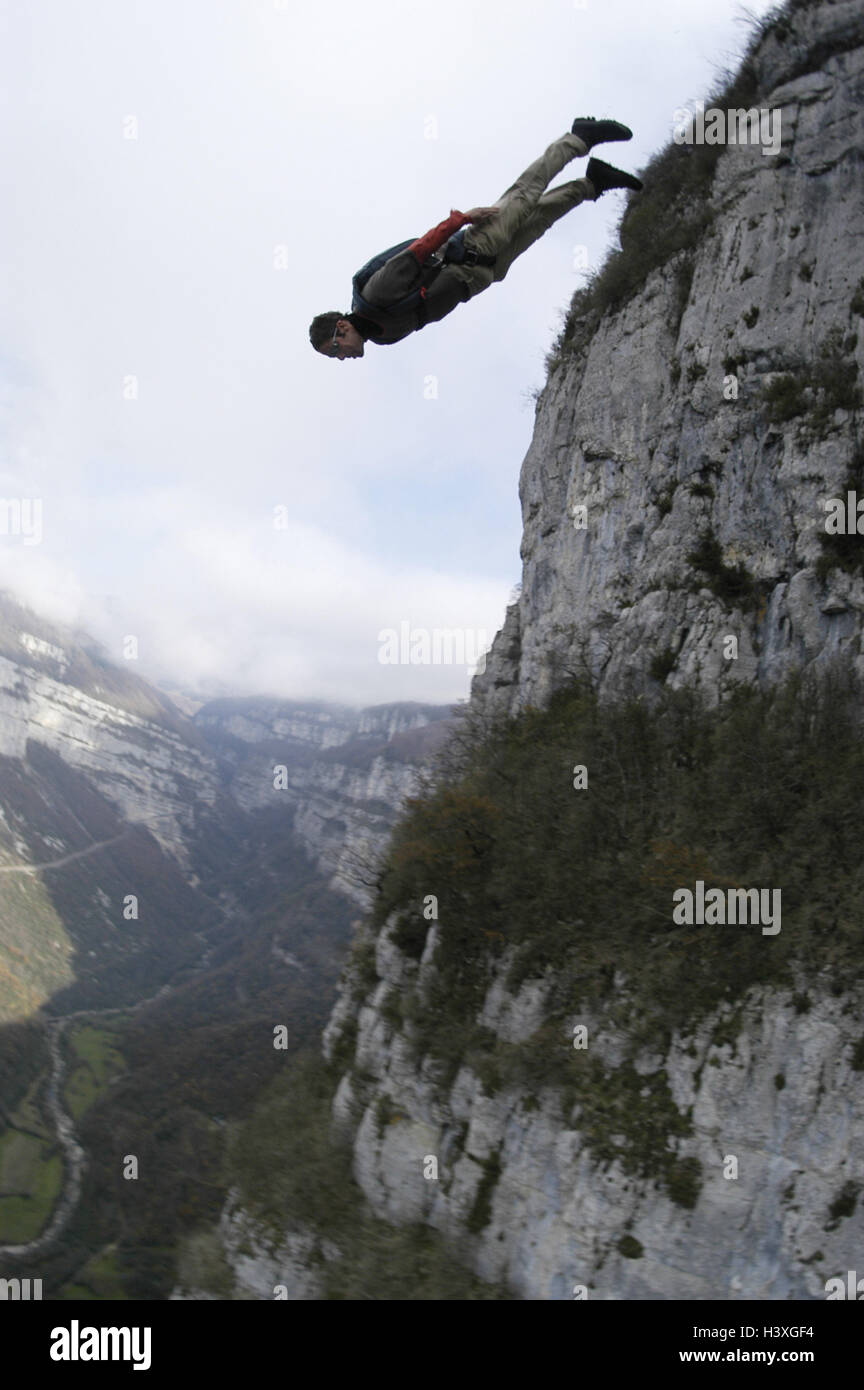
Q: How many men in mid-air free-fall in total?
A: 1